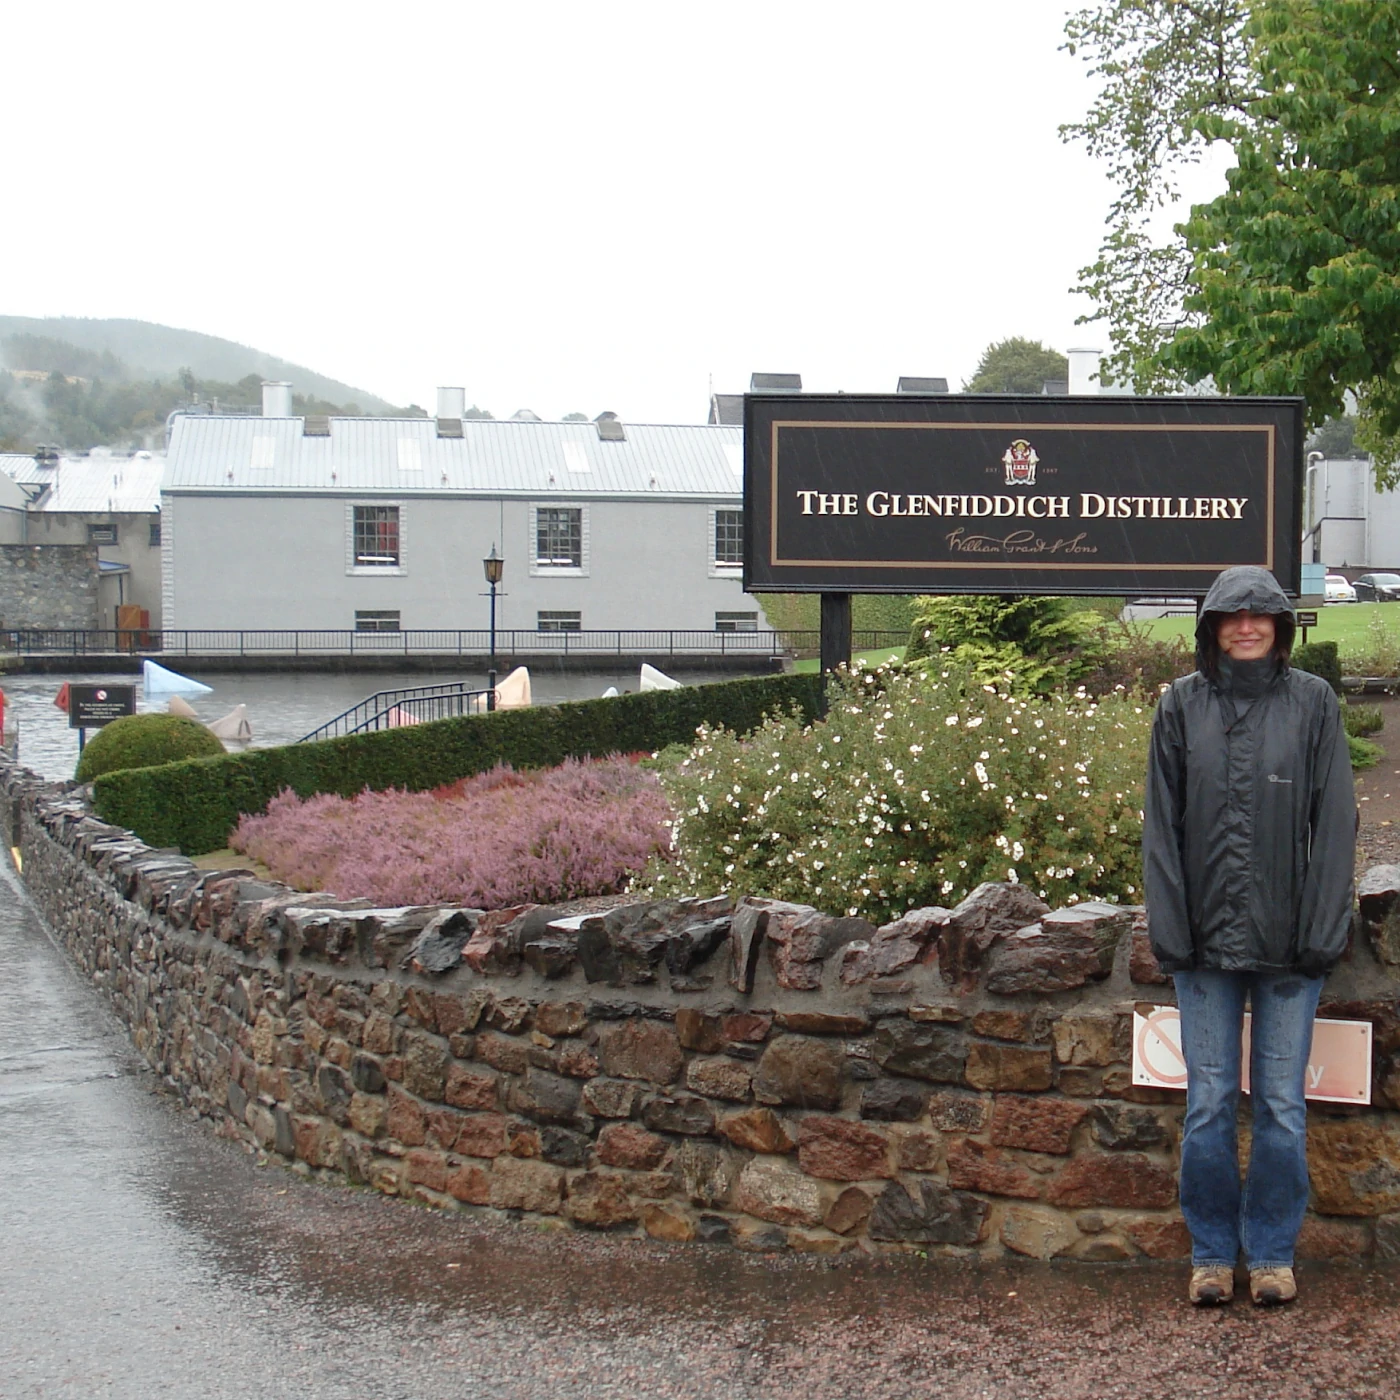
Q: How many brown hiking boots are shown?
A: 2